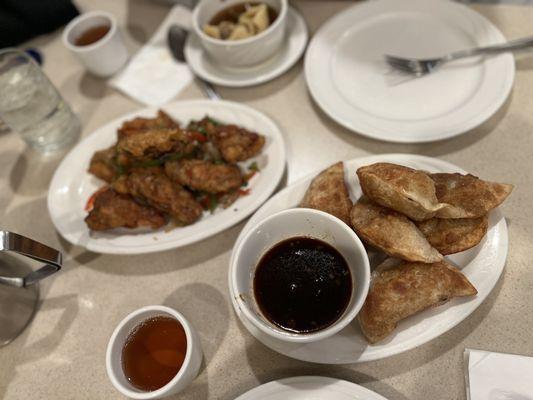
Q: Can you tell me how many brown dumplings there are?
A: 6